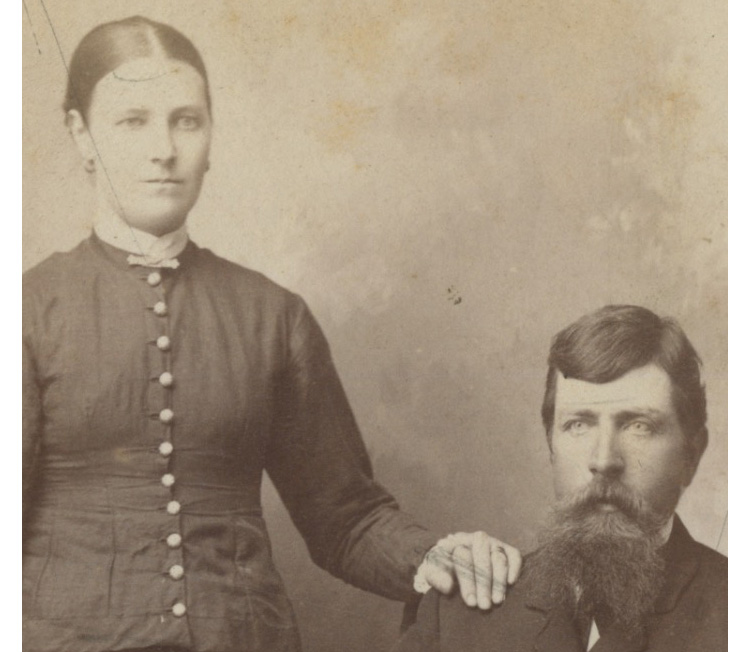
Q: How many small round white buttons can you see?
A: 11